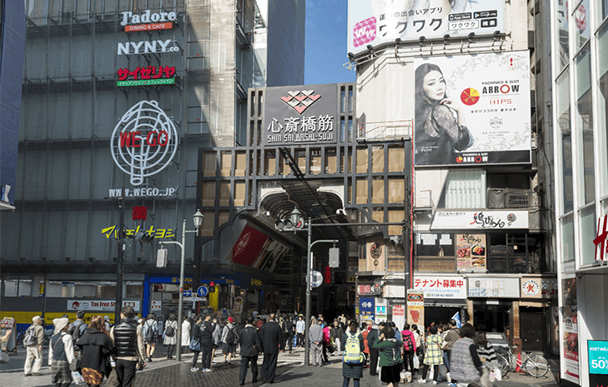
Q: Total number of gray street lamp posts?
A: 2